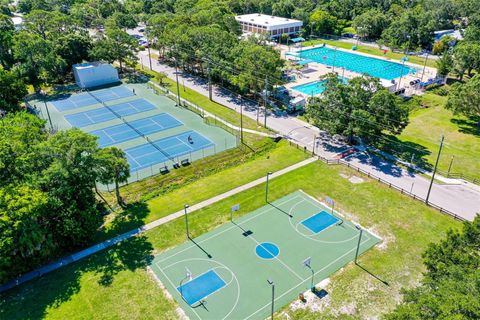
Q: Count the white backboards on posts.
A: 4